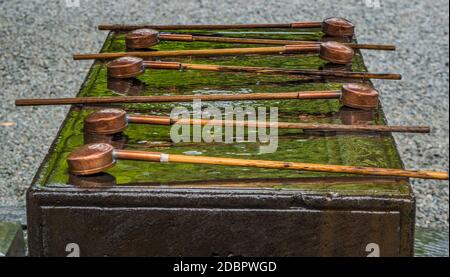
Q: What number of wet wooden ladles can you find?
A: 7